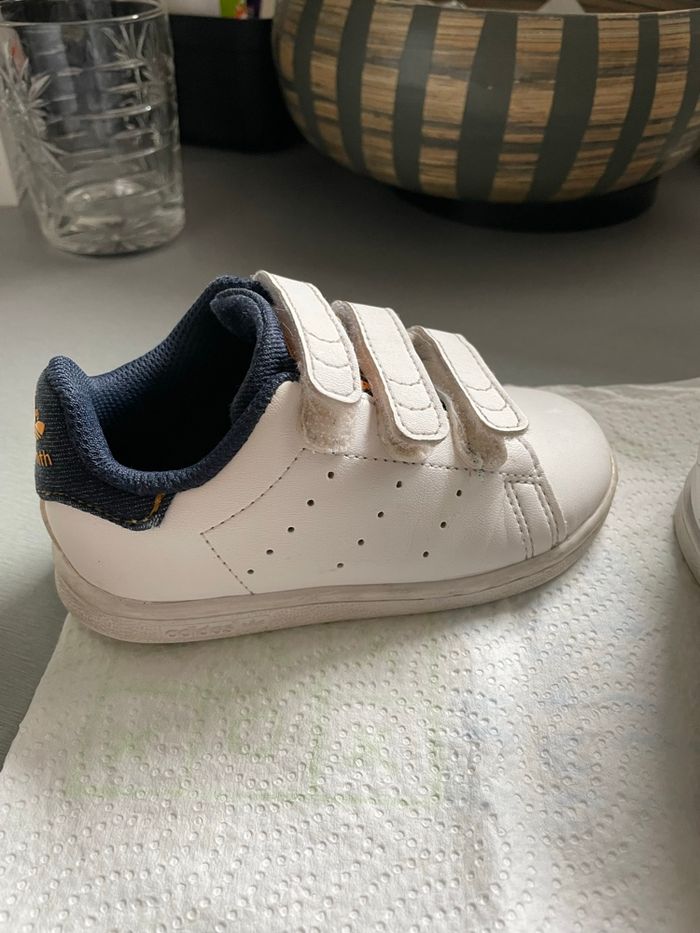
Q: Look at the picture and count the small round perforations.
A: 12